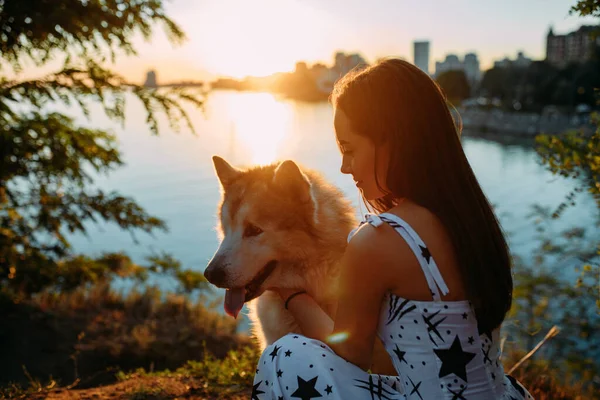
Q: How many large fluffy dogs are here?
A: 1